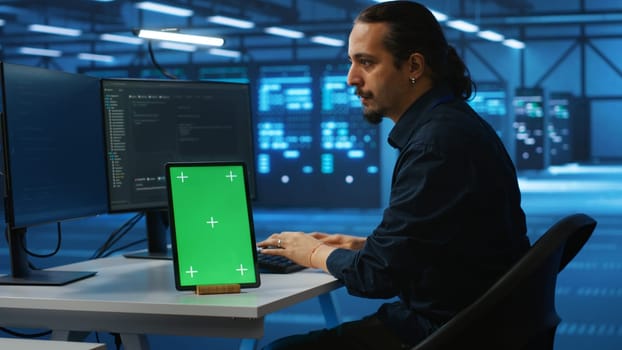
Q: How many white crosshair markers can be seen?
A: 5